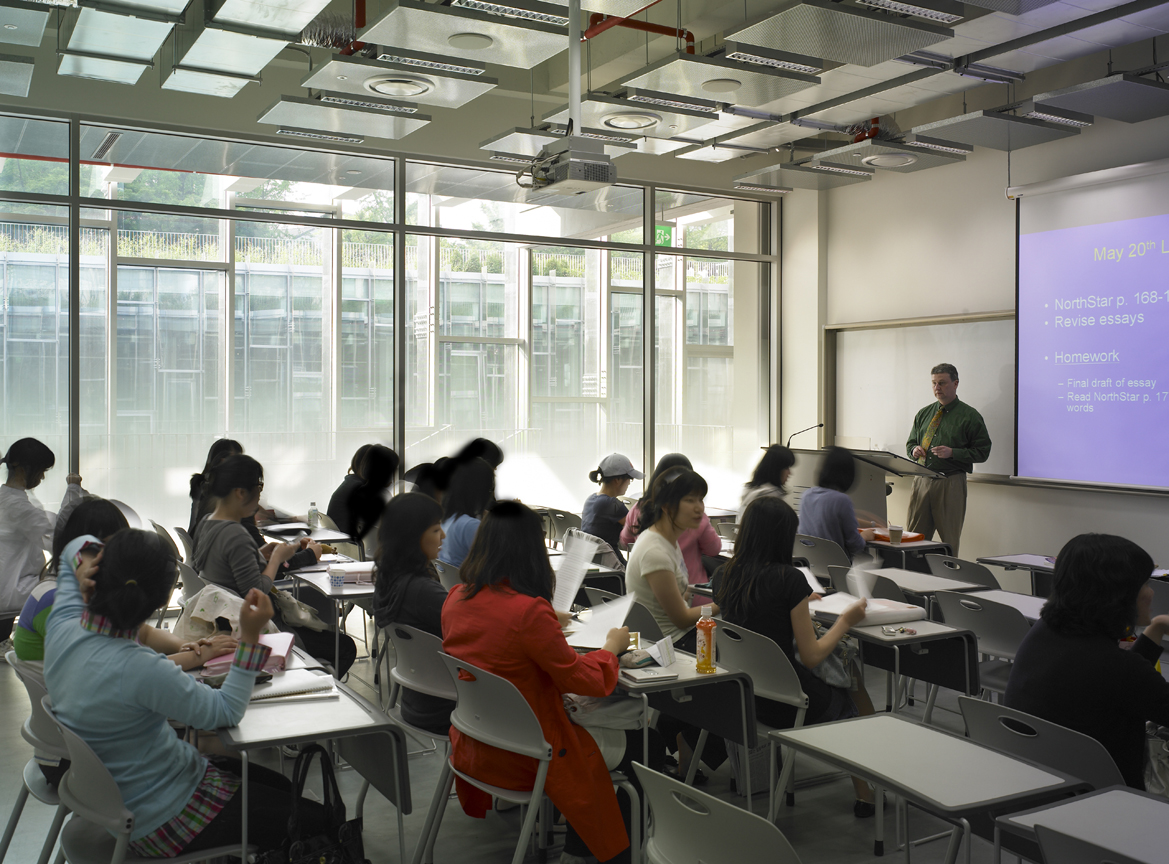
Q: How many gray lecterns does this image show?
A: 1